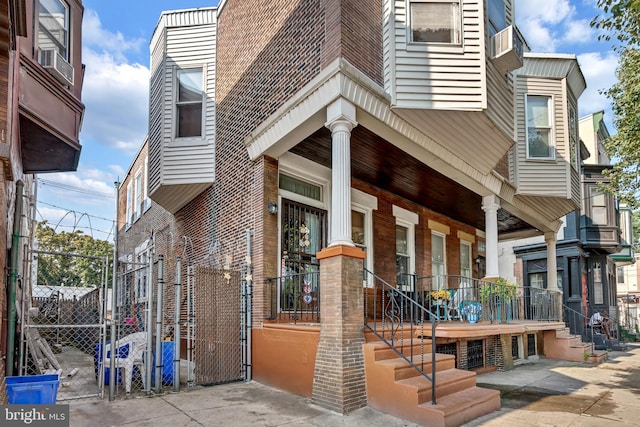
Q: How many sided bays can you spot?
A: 3